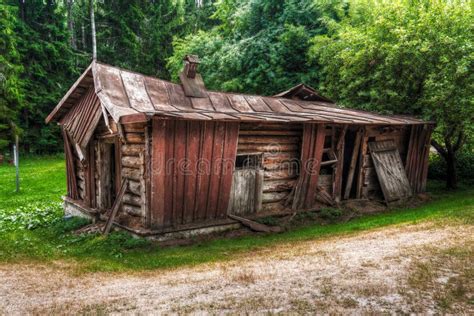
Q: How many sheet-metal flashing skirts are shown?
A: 1